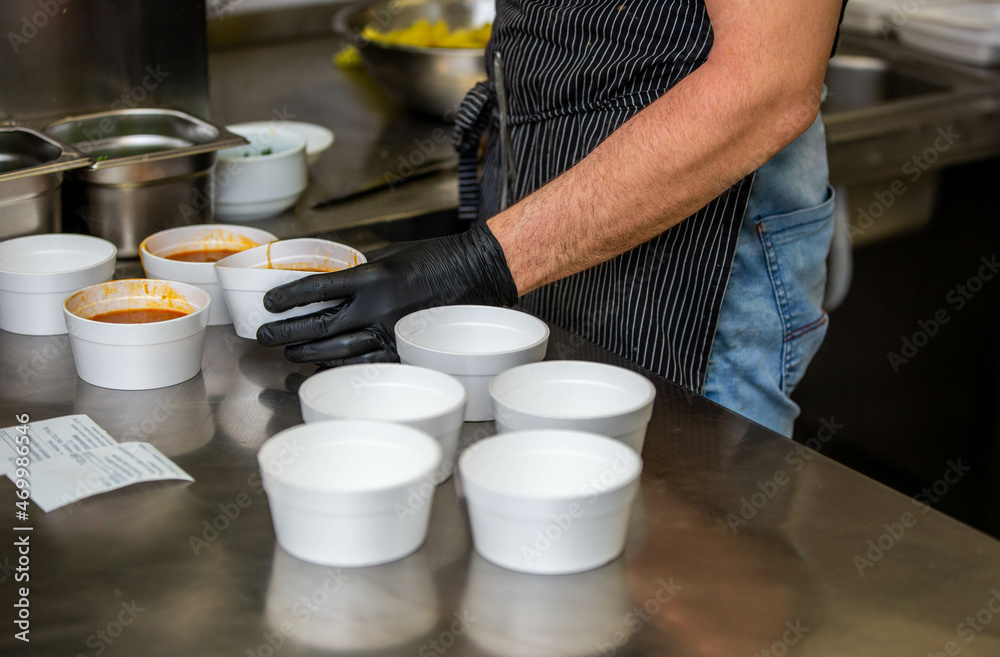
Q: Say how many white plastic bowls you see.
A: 9